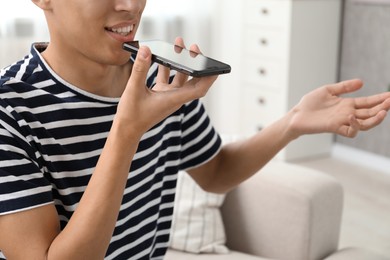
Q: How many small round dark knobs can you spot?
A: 5